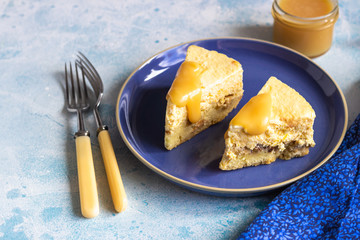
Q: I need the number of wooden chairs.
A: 0